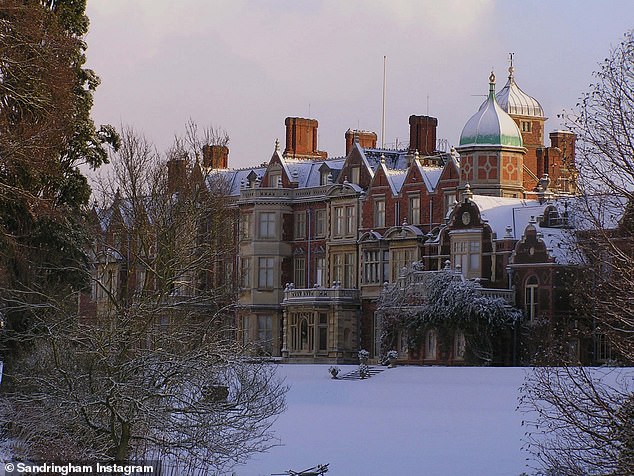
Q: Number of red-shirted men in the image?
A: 0